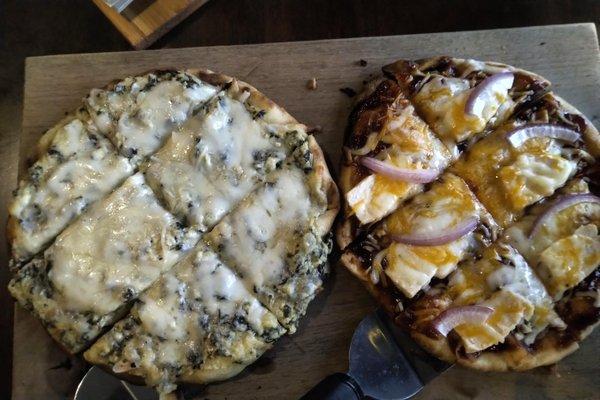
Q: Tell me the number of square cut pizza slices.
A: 12